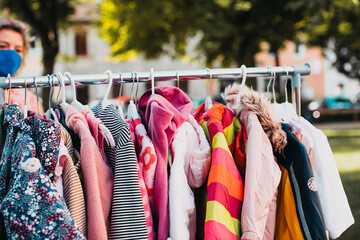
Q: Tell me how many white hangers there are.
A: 5